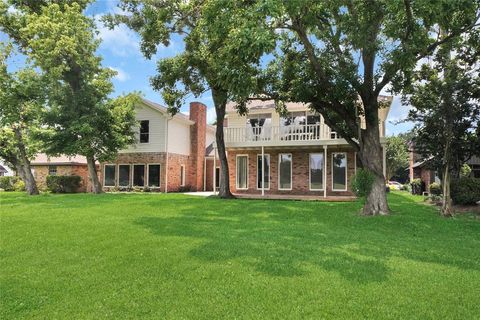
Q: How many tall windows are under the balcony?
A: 5